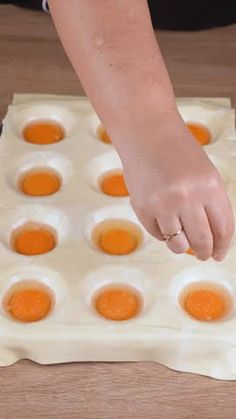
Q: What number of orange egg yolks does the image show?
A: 11